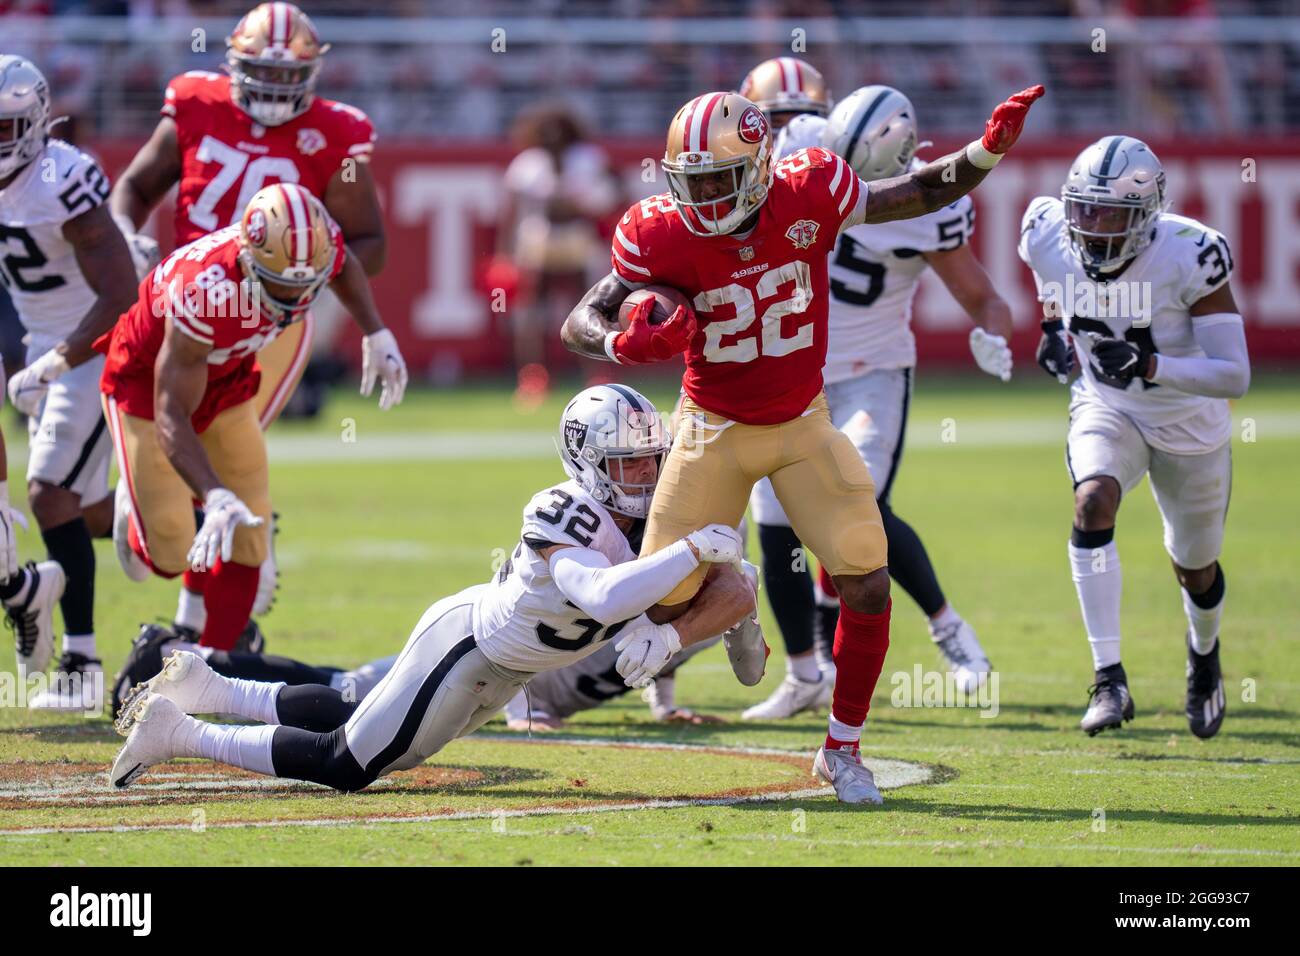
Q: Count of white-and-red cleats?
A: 2